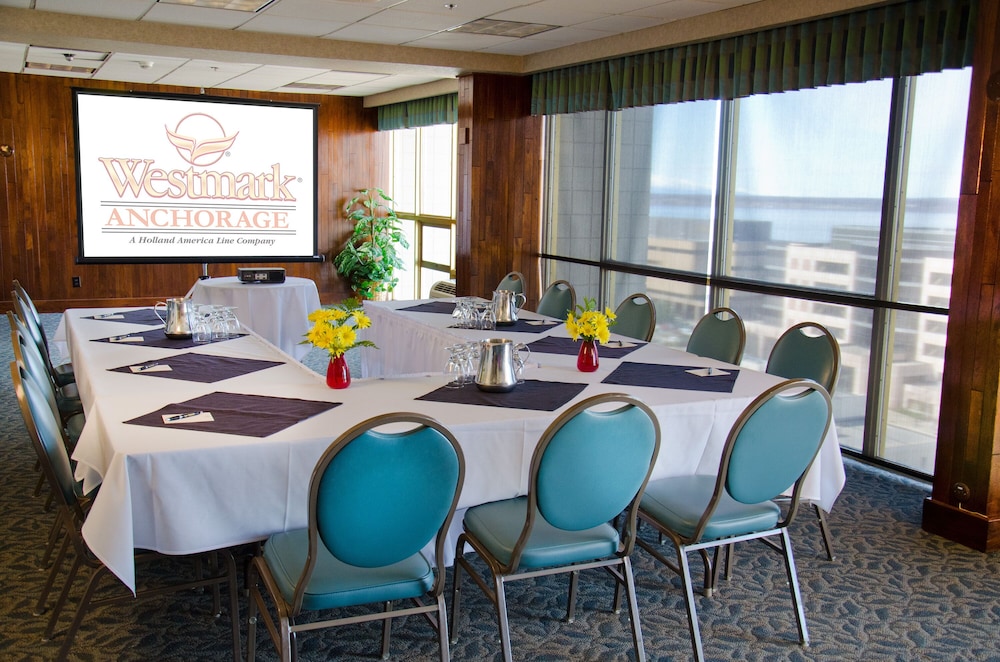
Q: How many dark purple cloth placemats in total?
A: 9